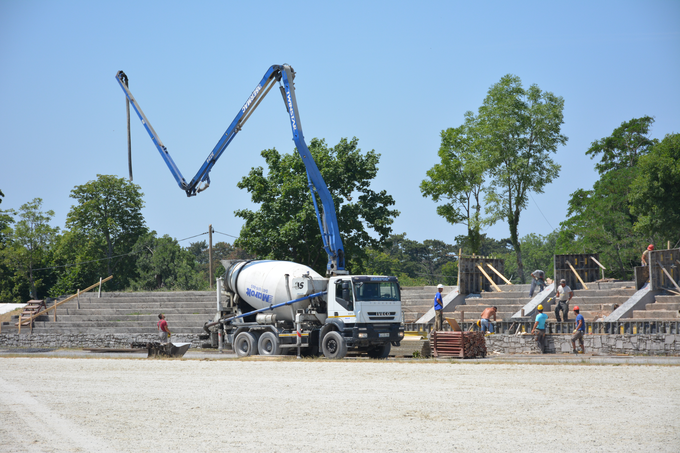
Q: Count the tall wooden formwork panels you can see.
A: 3